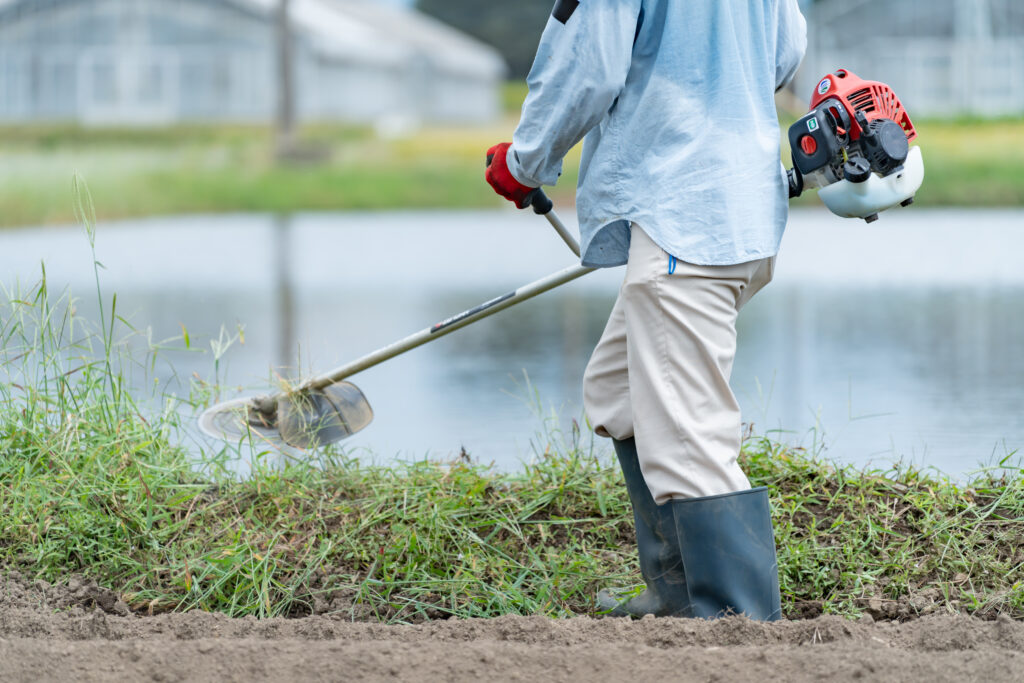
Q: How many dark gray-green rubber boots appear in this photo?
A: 2